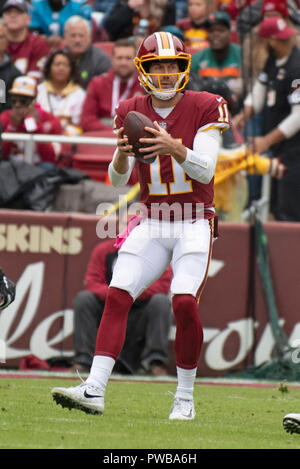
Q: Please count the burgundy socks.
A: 2